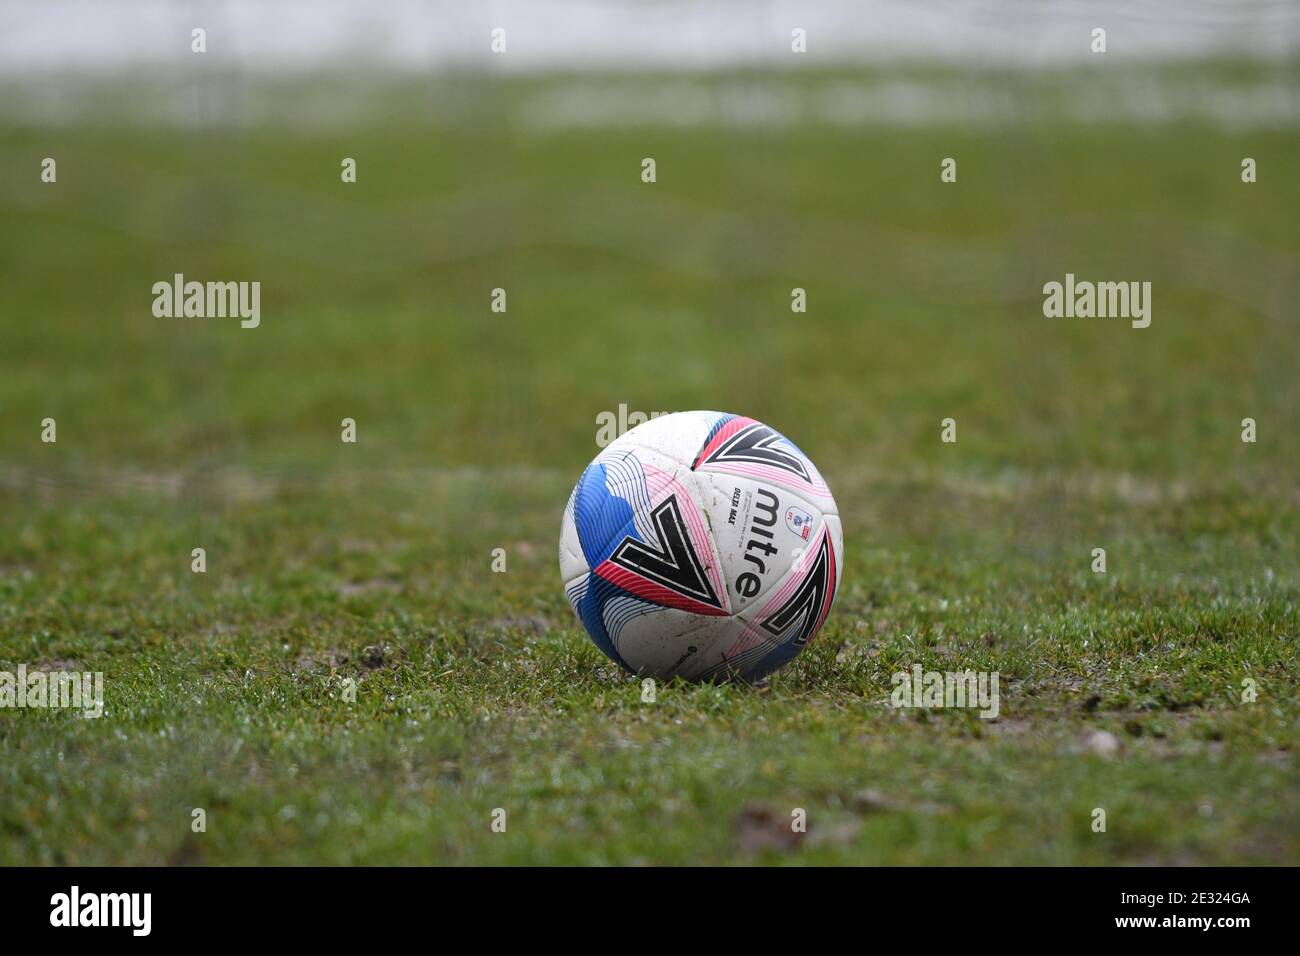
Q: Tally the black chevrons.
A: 3